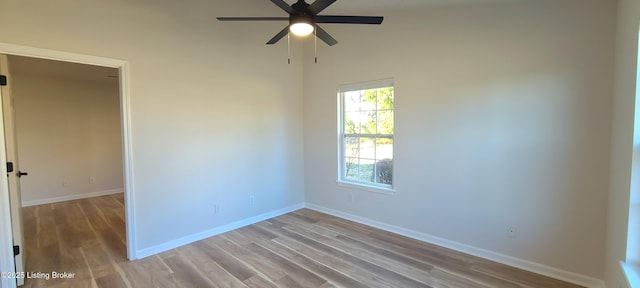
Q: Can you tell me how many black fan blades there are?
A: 6